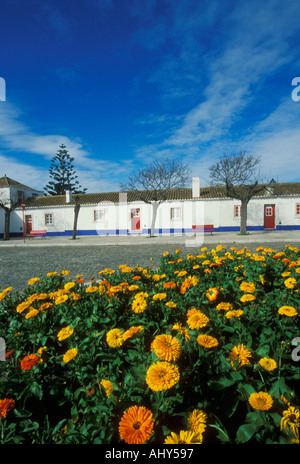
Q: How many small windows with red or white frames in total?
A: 5